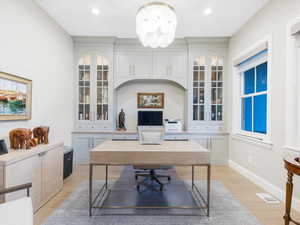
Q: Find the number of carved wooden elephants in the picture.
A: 2